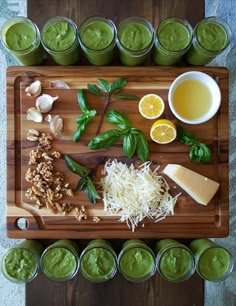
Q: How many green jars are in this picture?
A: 12